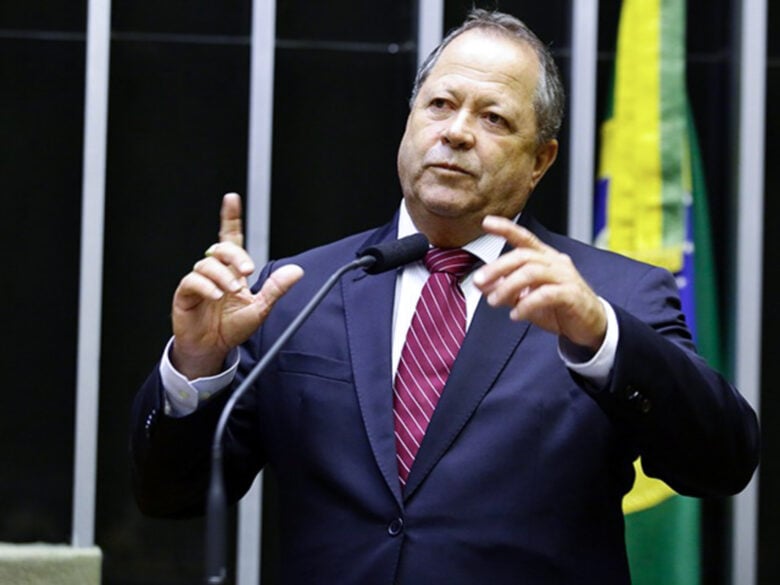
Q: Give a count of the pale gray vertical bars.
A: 5